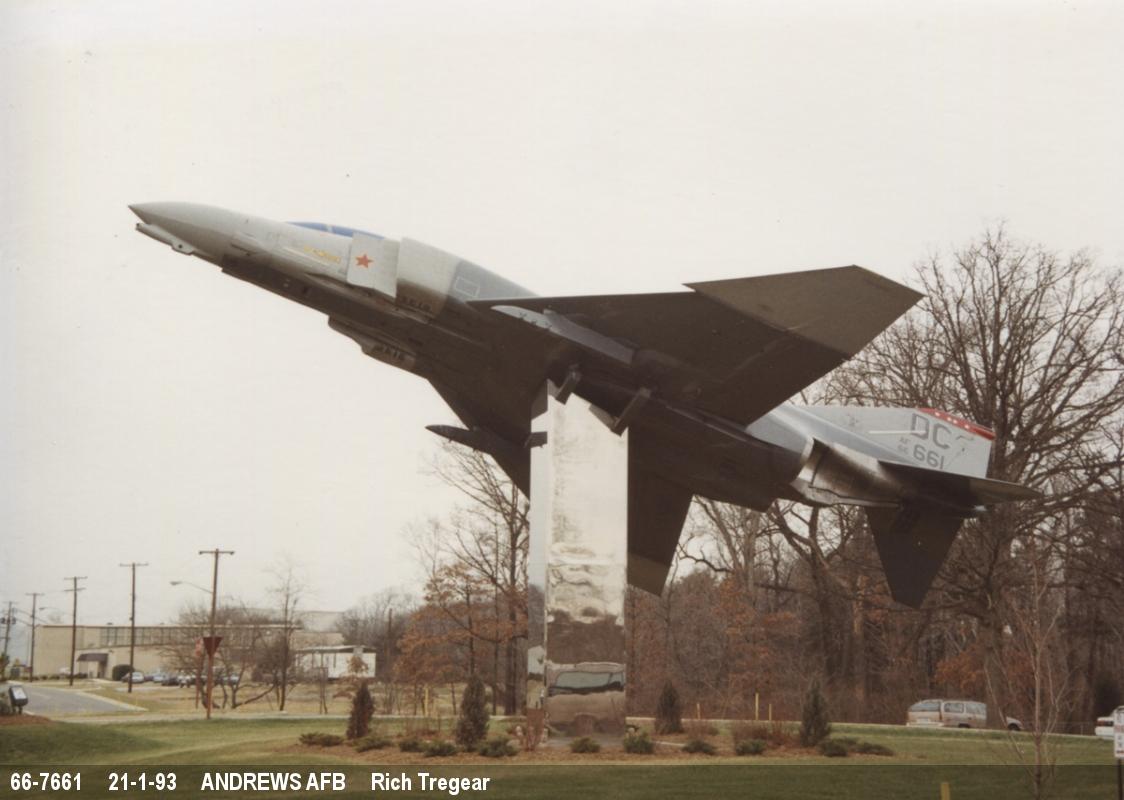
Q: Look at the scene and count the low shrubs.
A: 11